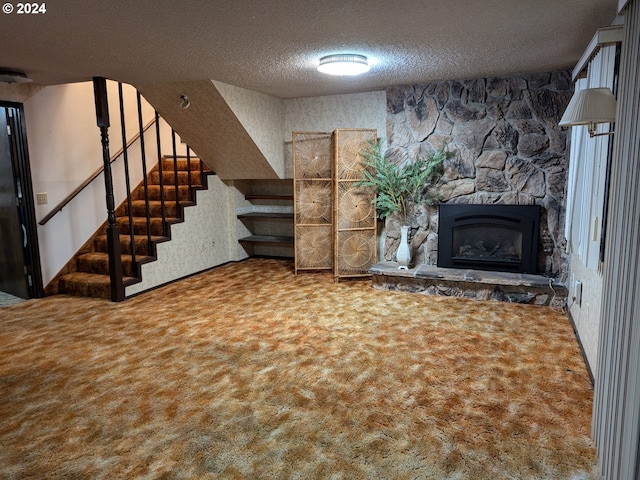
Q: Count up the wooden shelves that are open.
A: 3